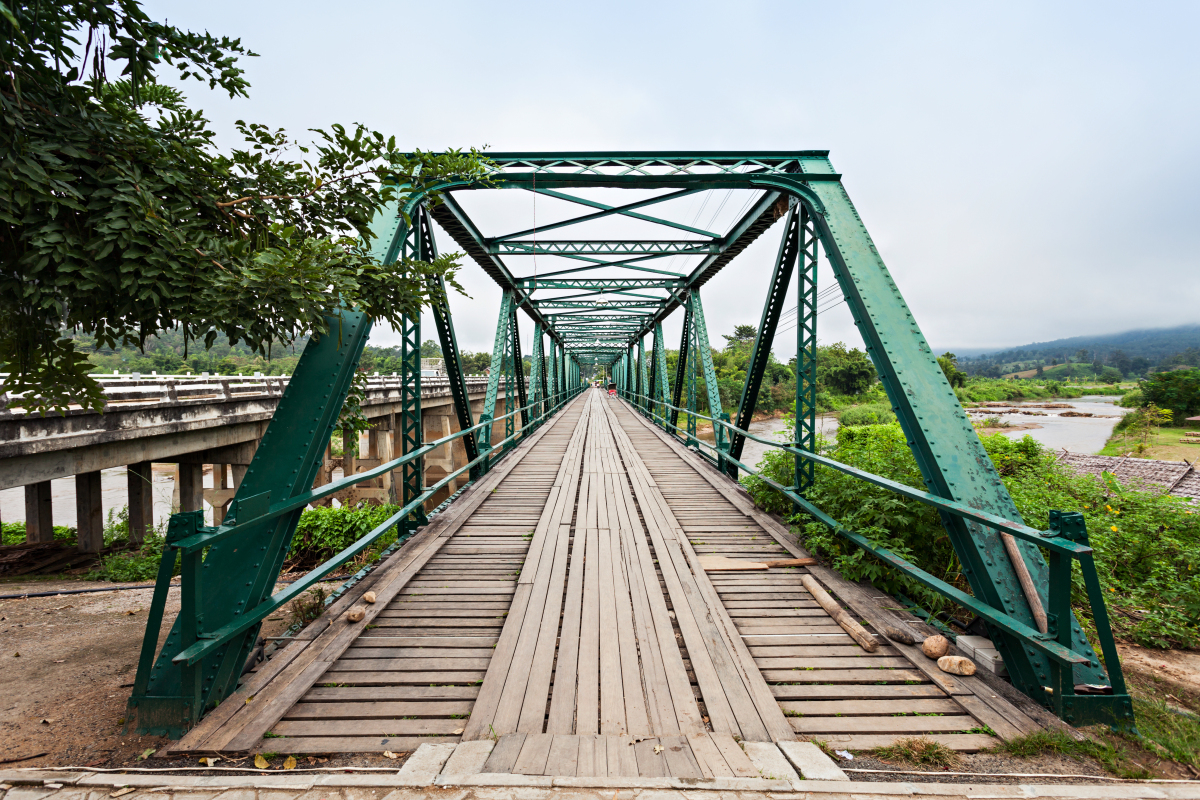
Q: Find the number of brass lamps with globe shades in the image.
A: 0